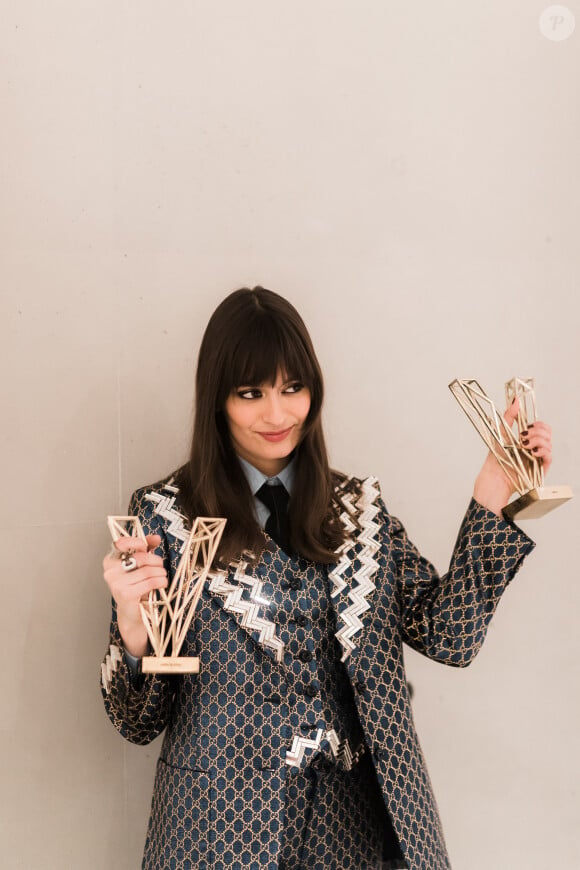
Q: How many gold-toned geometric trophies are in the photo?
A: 2